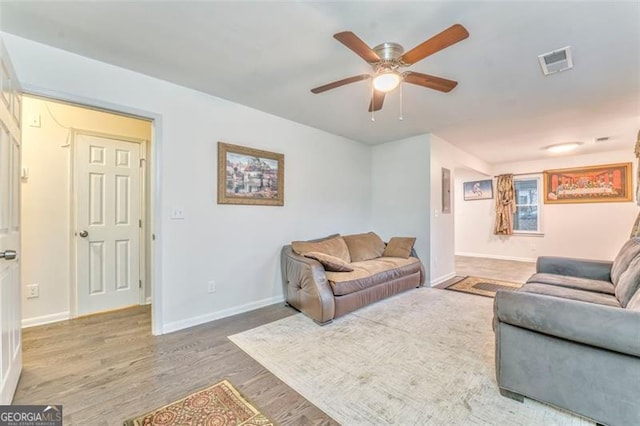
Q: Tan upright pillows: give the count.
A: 3